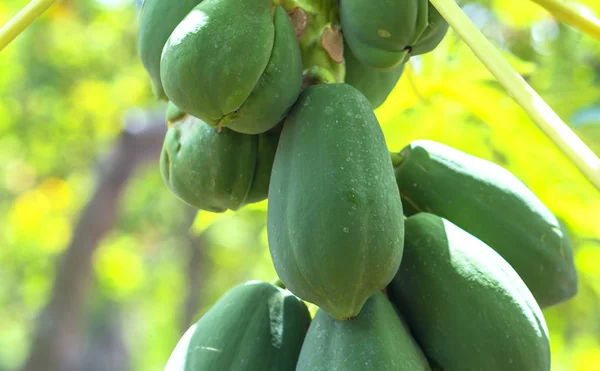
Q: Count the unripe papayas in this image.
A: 10